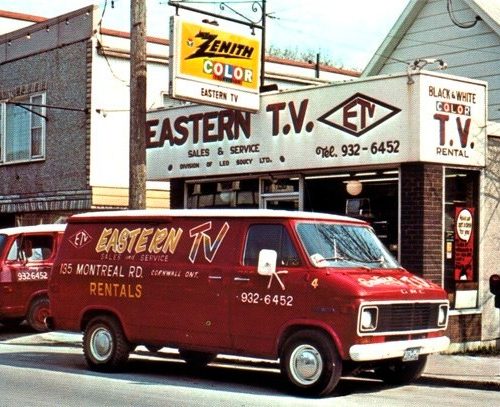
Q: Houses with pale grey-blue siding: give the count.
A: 1